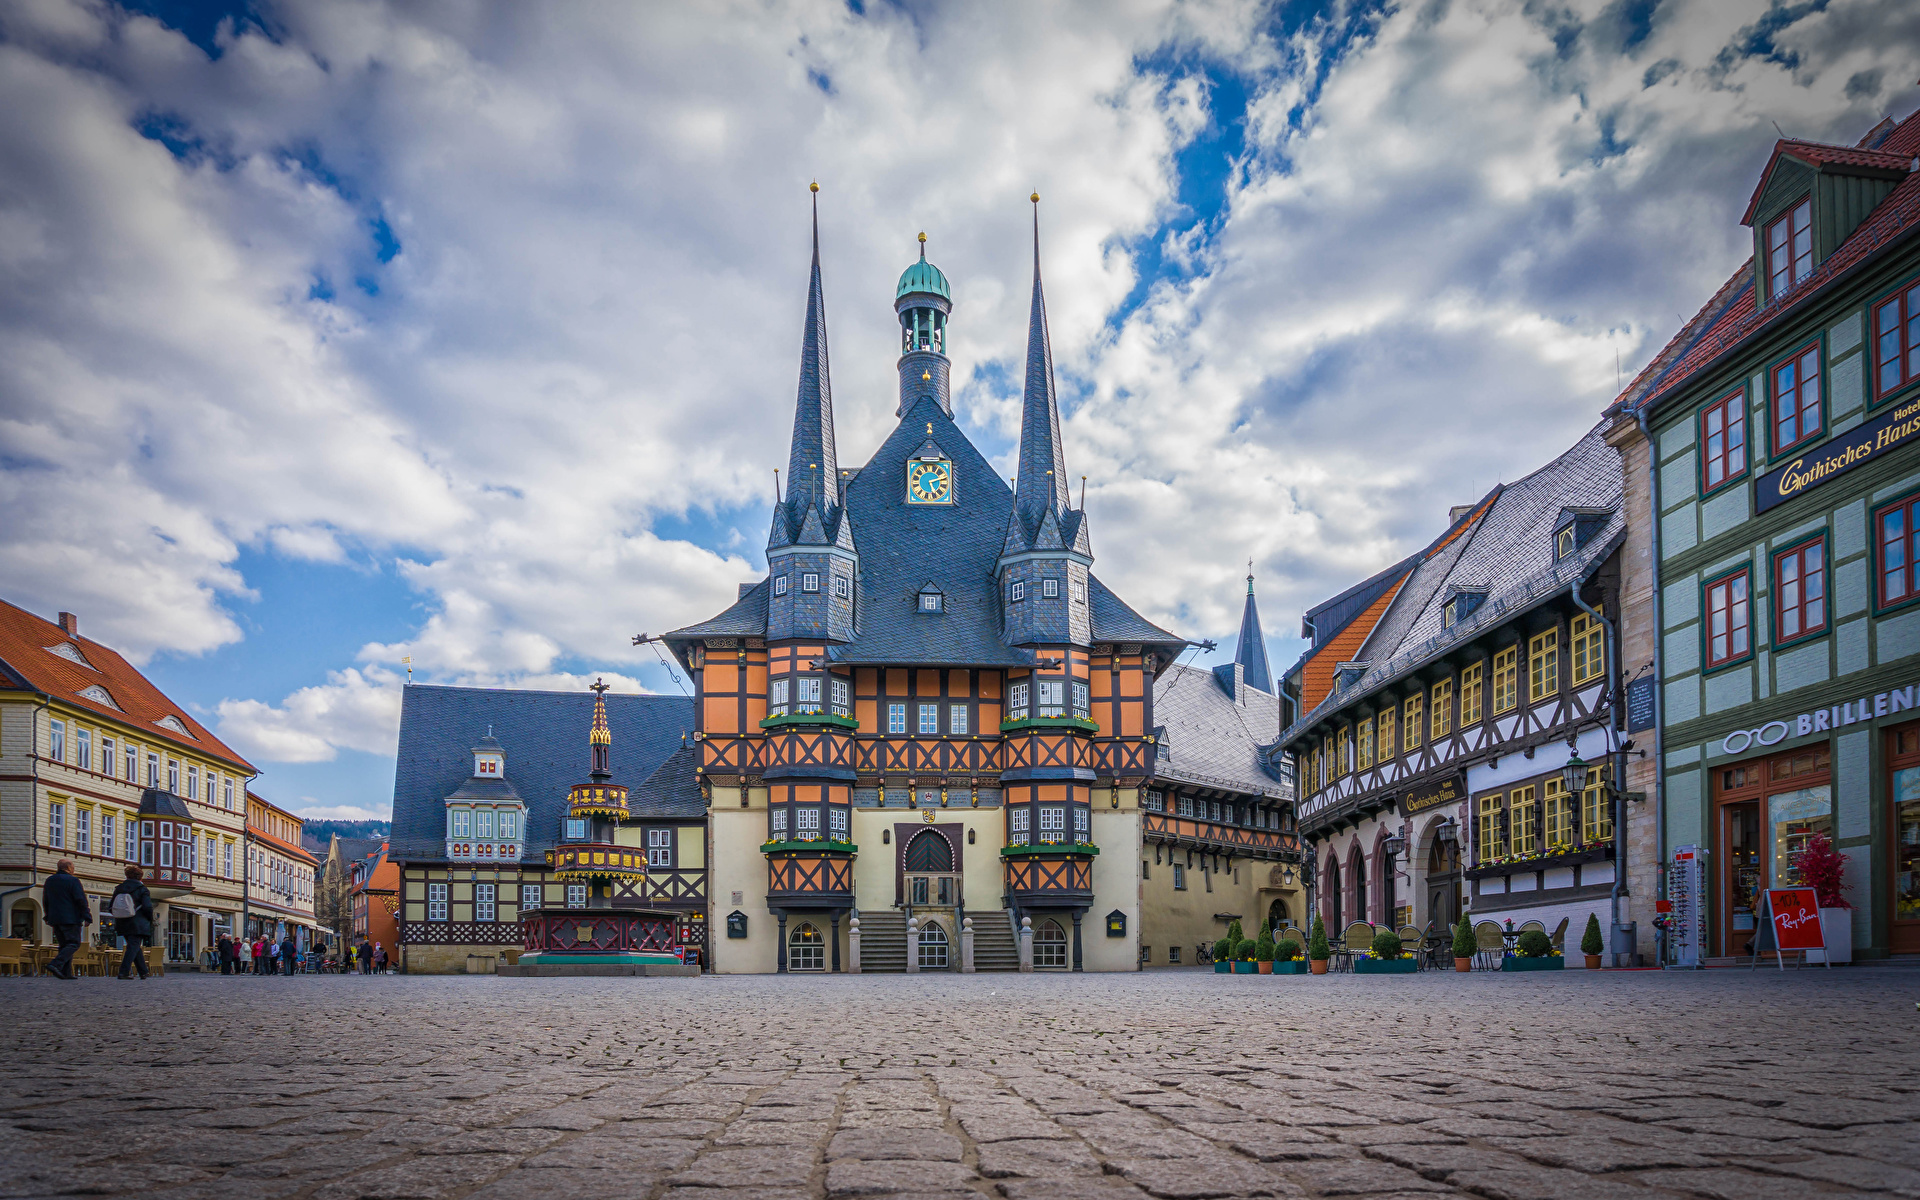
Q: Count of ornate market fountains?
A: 1